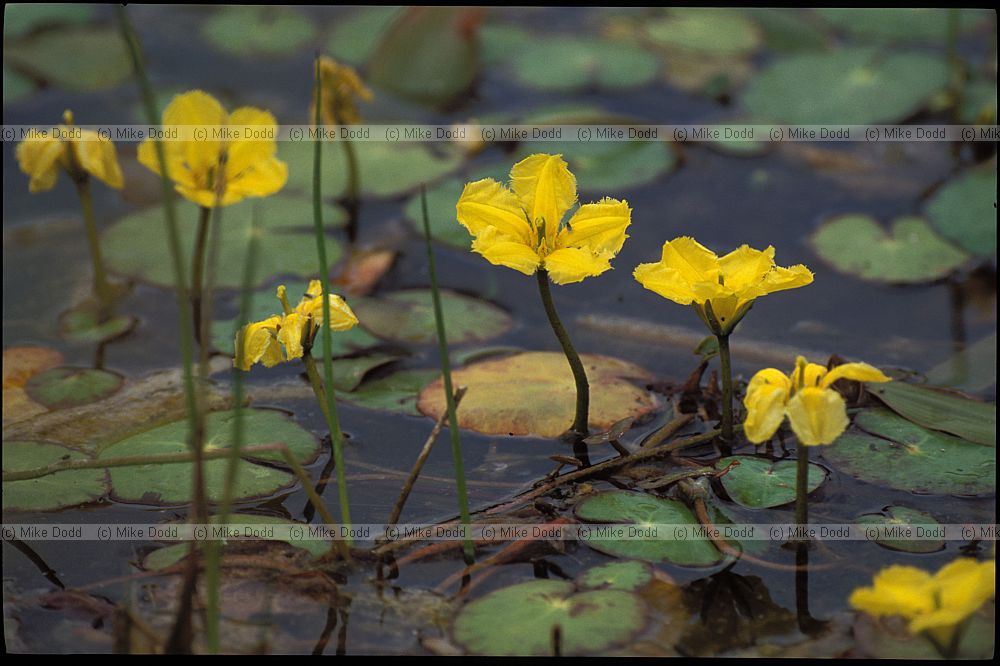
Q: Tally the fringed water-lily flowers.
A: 8